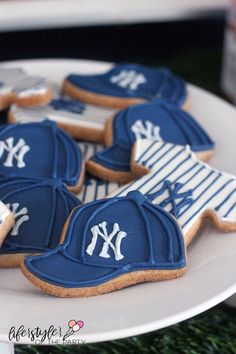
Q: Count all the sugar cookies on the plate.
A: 10